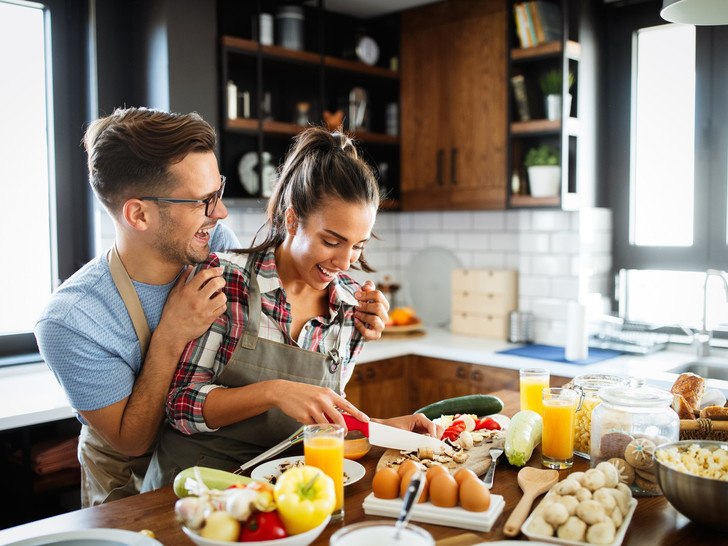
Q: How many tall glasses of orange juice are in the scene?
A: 3